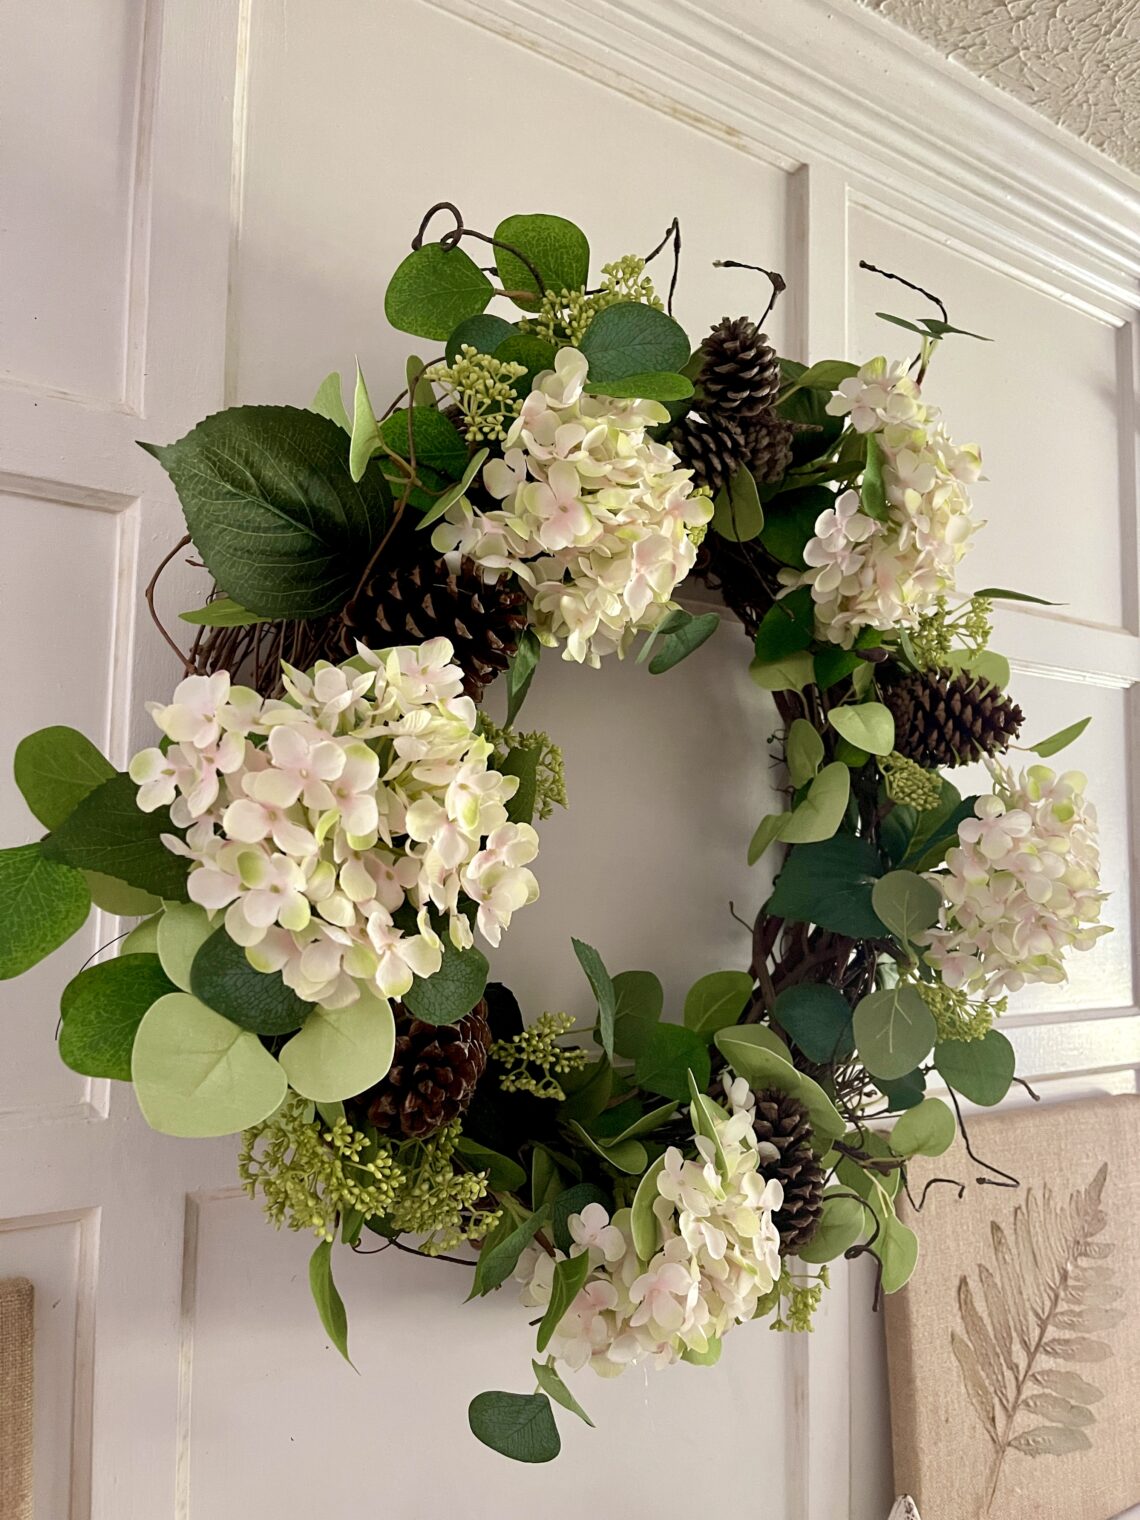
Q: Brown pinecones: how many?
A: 7